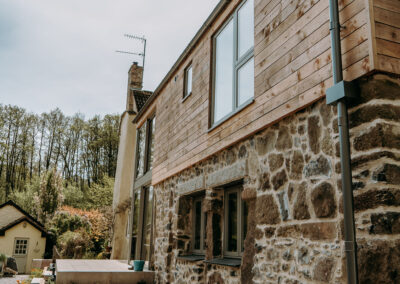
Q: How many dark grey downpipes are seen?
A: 1